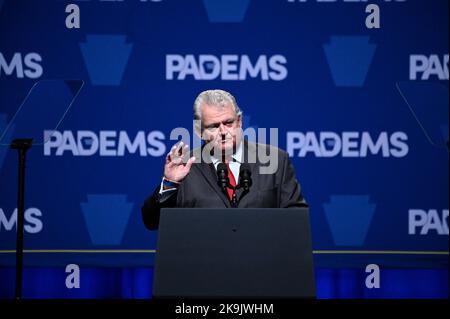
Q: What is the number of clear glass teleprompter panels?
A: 2